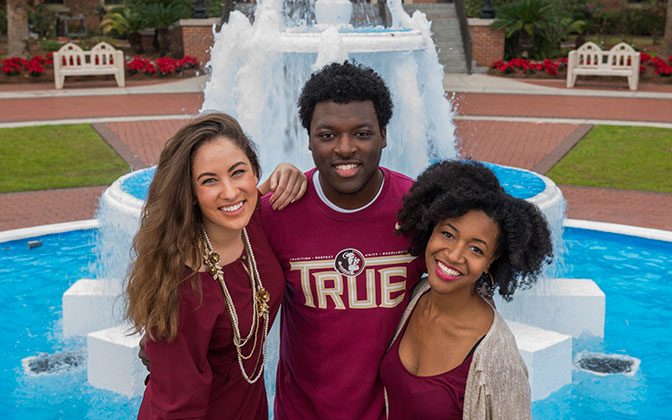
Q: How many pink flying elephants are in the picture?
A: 0